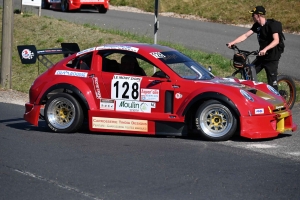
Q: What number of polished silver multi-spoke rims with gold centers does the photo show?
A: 2